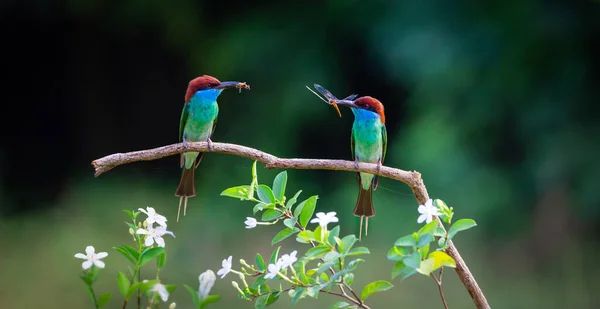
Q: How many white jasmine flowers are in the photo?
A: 11